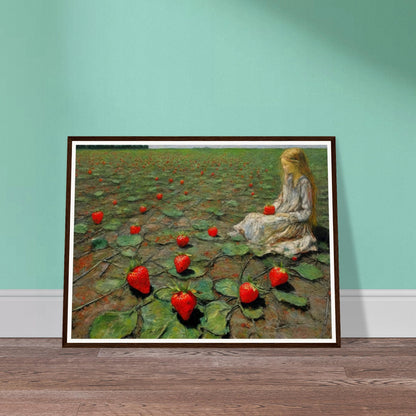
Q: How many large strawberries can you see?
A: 5